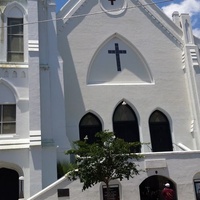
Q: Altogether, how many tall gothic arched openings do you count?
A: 3